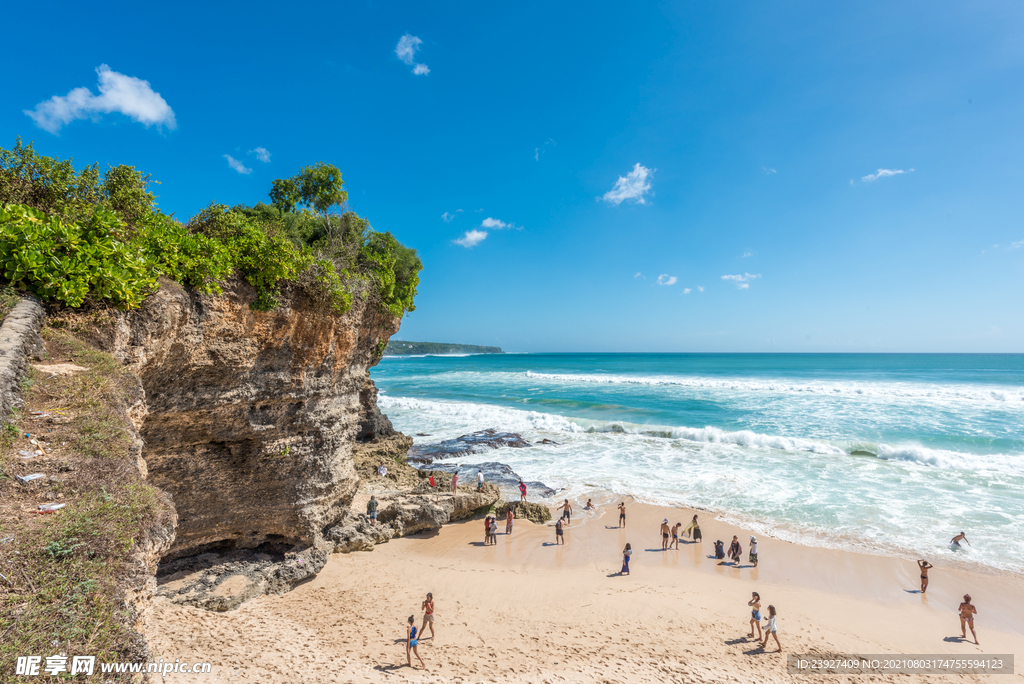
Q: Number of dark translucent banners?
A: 1